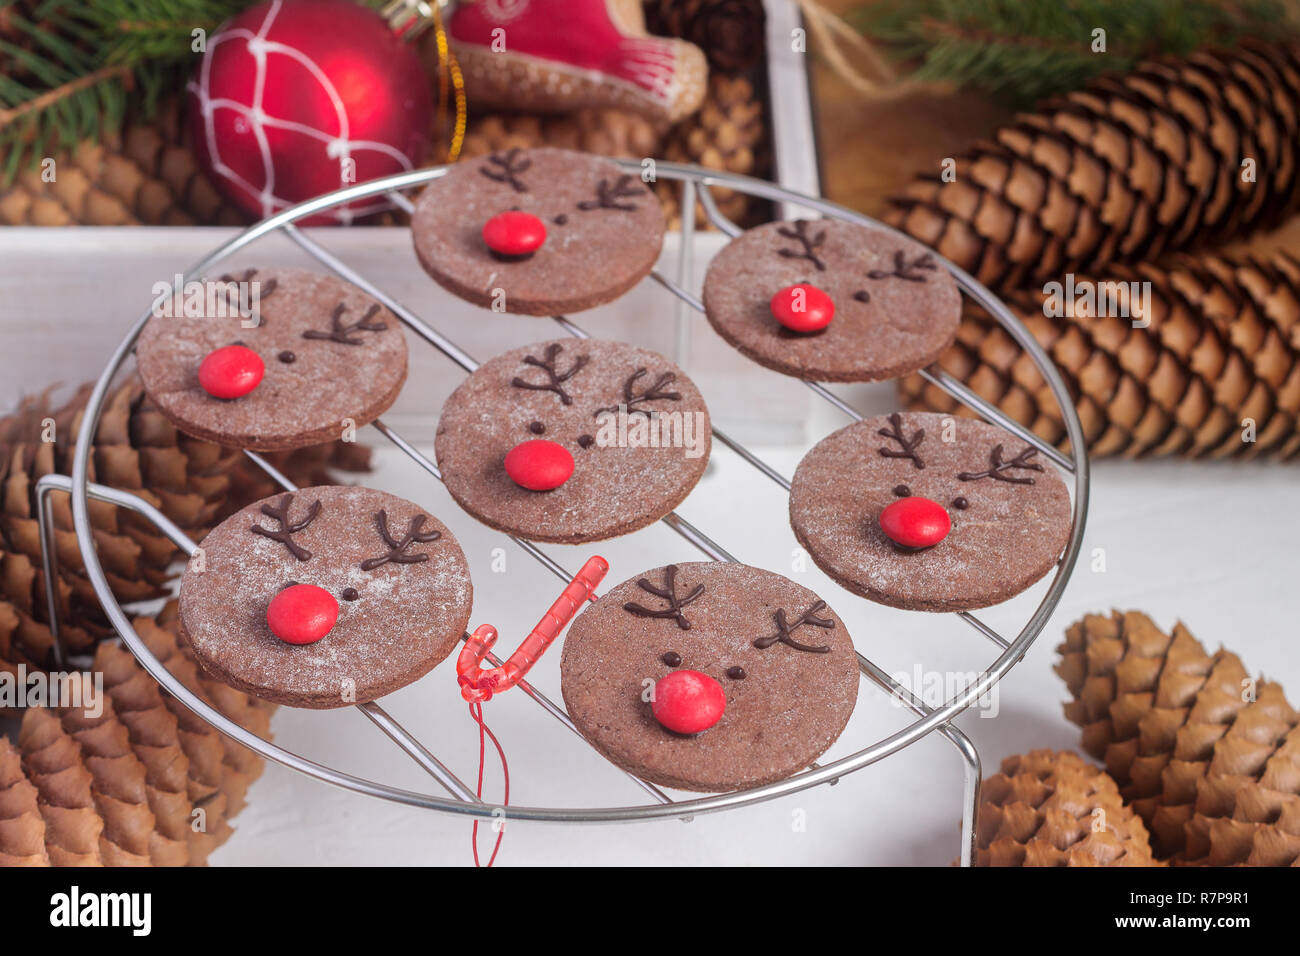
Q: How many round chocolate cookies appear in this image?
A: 7